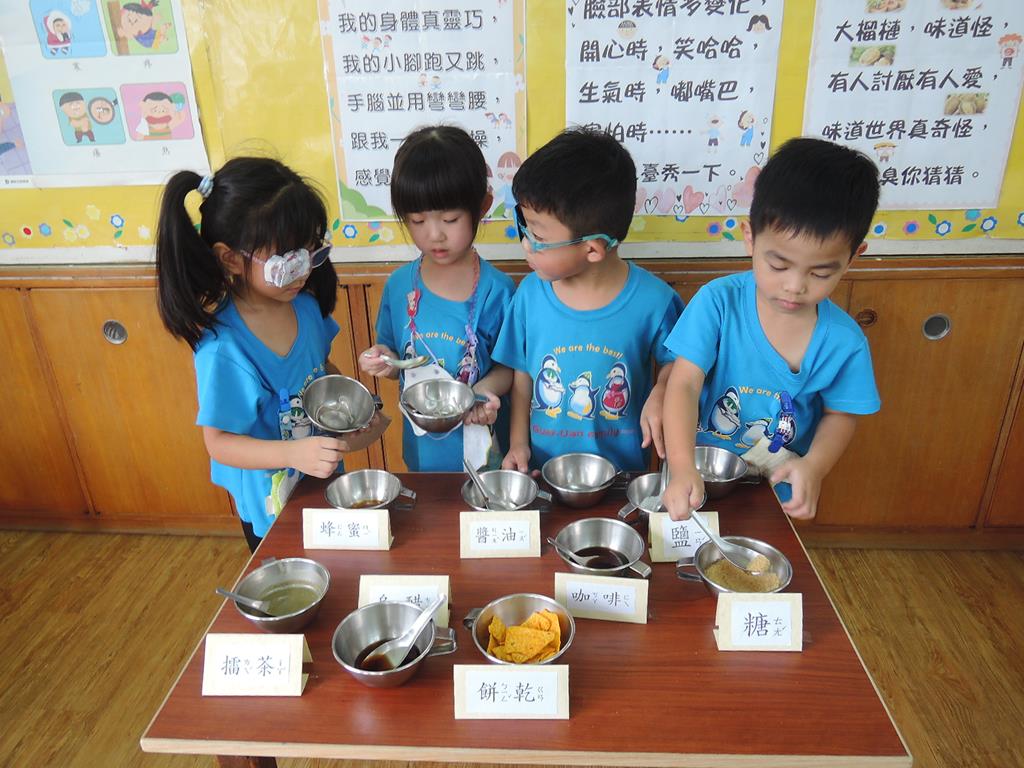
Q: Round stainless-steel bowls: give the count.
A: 12